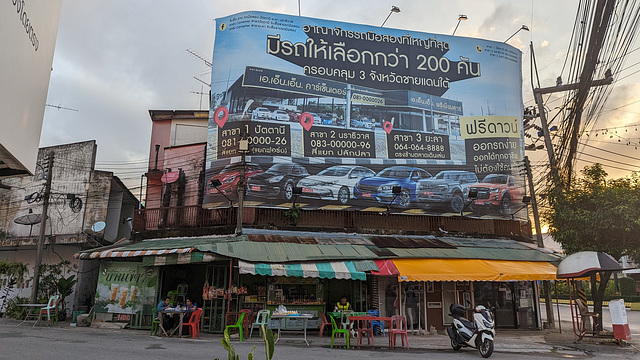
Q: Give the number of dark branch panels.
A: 3